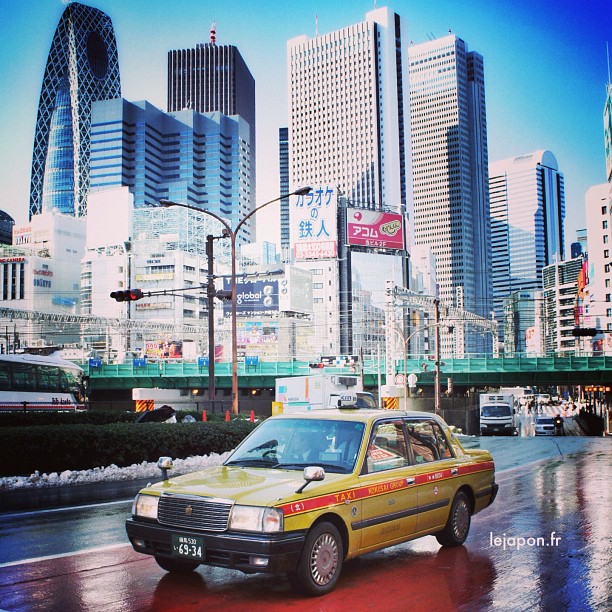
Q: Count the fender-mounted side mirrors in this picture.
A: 2